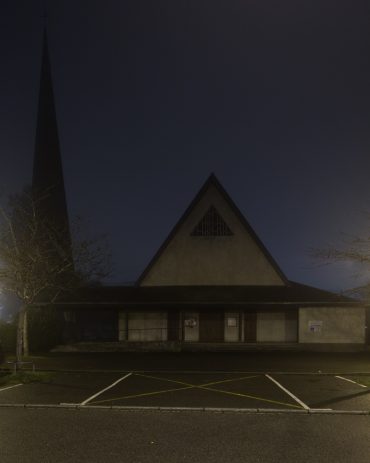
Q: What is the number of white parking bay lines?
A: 4